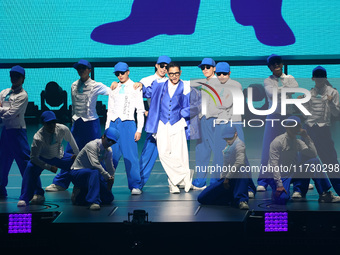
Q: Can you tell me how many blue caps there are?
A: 12